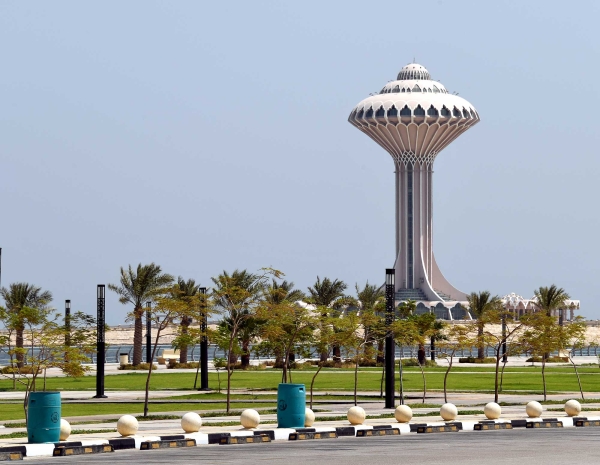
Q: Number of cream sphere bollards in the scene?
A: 11